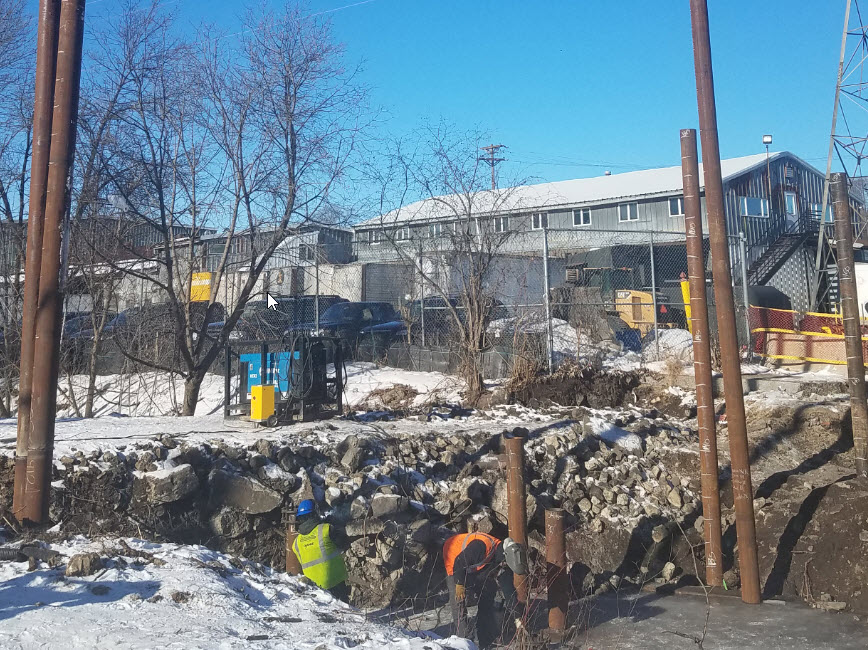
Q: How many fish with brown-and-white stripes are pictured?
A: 0